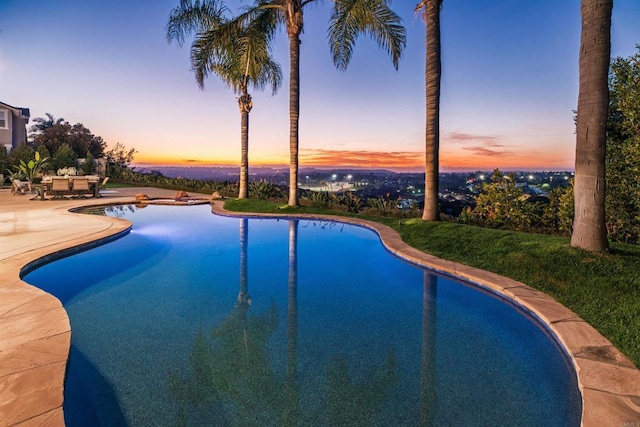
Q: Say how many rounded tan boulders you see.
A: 3